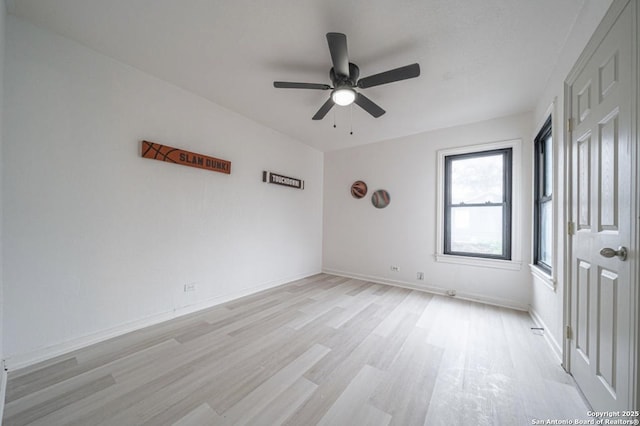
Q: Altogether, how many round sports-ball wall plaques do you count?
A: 2